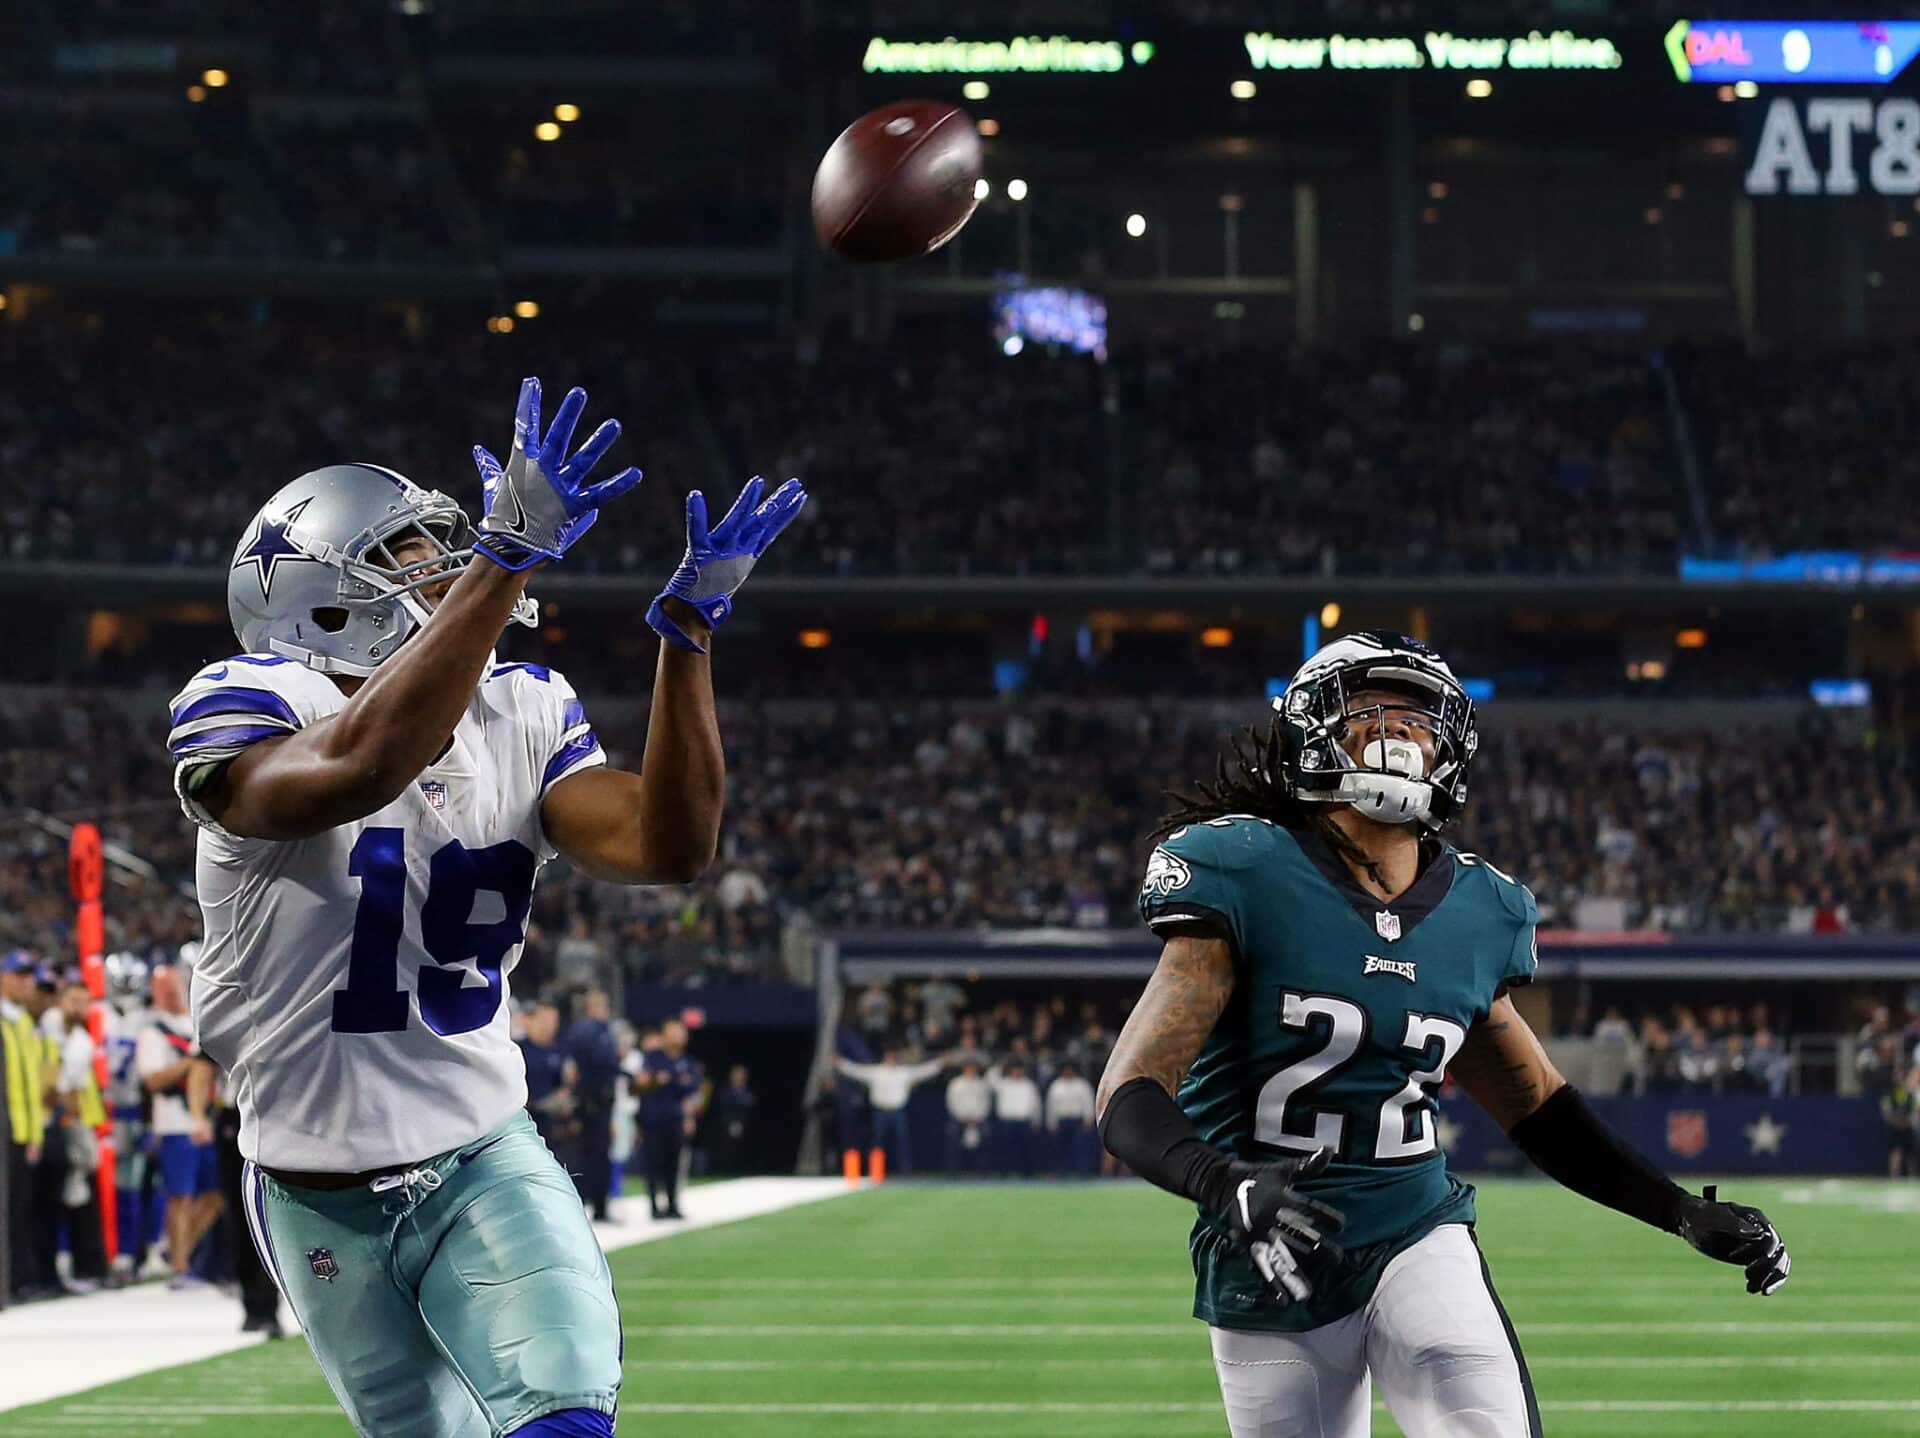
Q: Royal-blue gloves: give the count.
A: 2